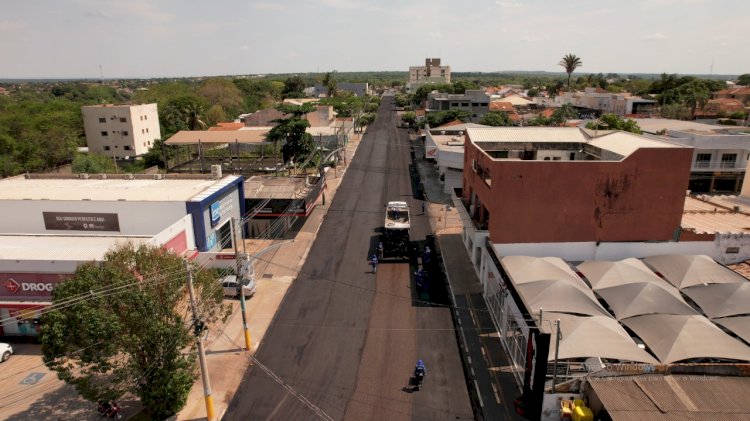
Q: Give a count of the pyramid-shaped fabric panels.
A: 9